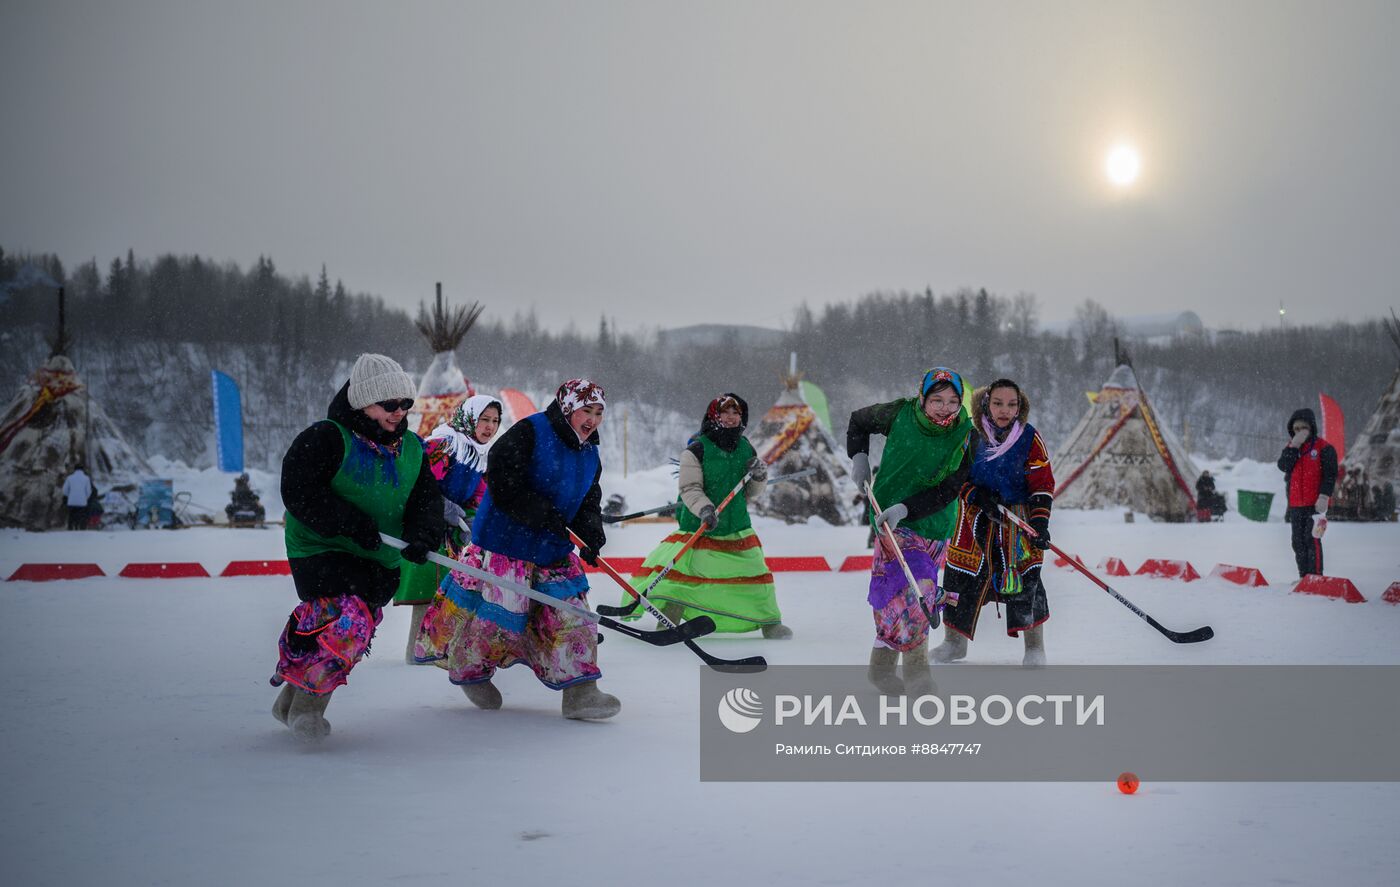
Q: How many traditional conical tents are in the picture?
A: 5